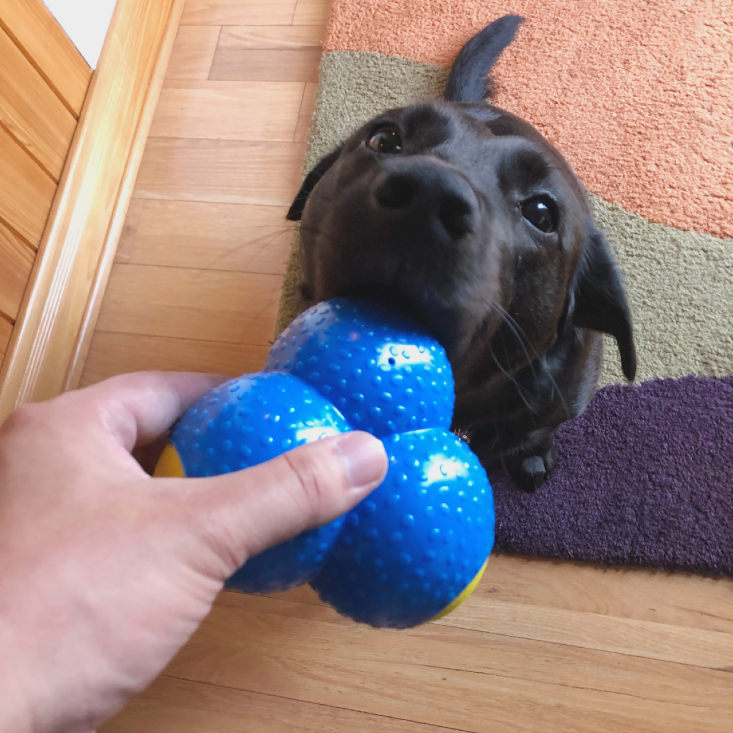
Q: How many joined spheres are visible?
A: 3